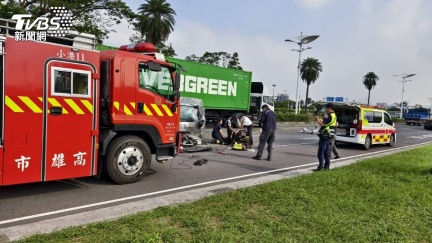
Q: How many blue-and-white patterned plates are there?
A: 0